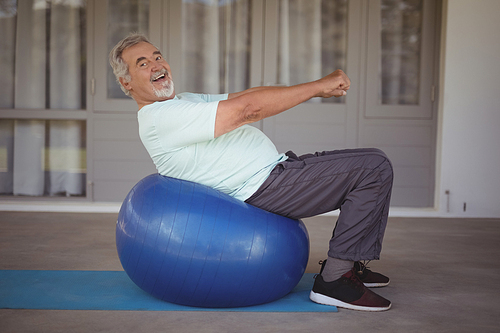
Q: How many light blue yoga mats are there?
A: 1